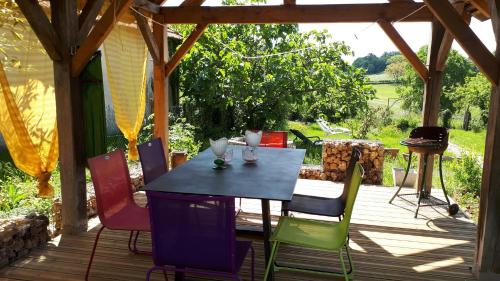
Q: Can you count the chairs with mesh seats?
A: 6